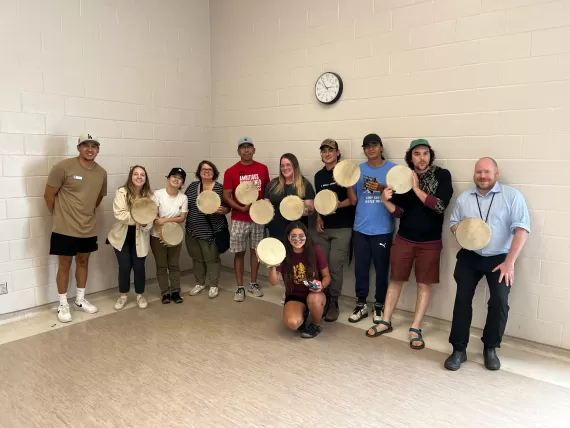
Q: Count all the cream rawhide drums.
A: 11